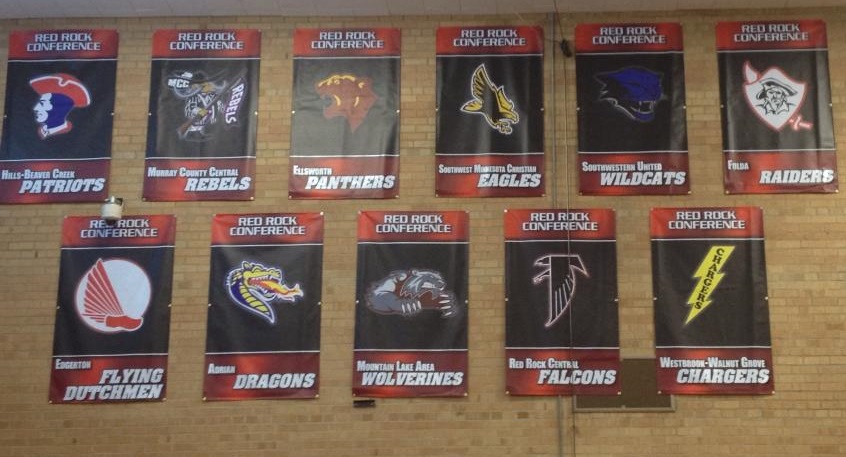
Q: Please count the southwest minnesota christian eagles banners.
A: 1